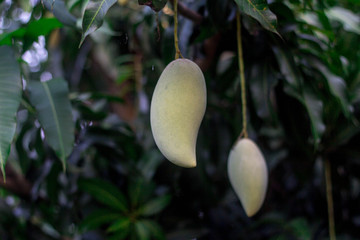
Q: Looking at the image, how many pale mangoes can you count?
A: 2